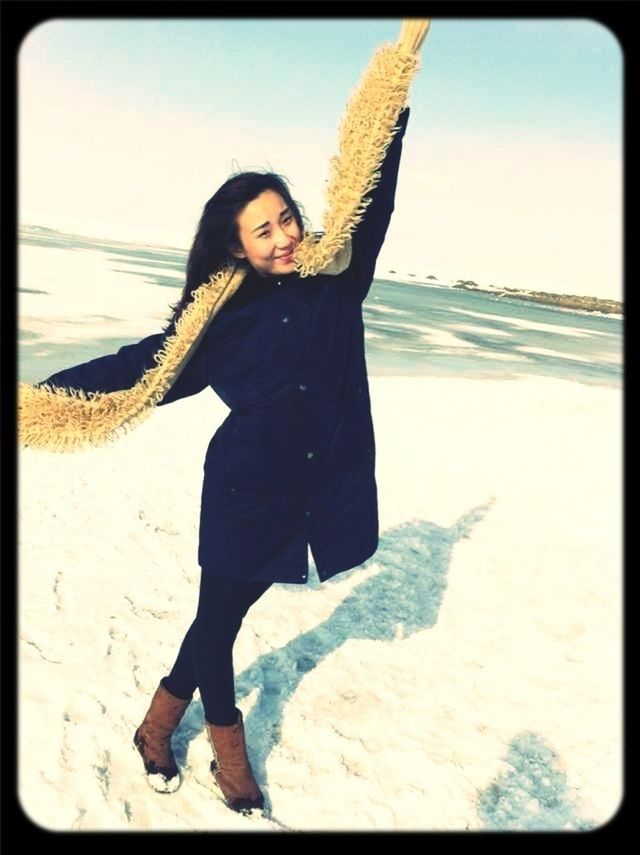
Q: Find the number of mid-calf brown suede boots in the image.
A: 2